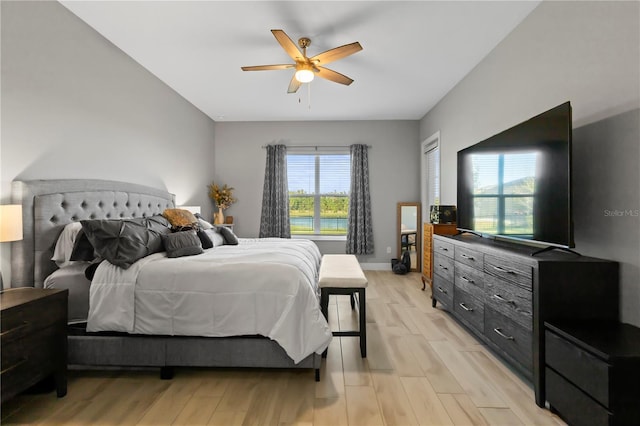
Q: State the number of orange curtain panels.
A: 0